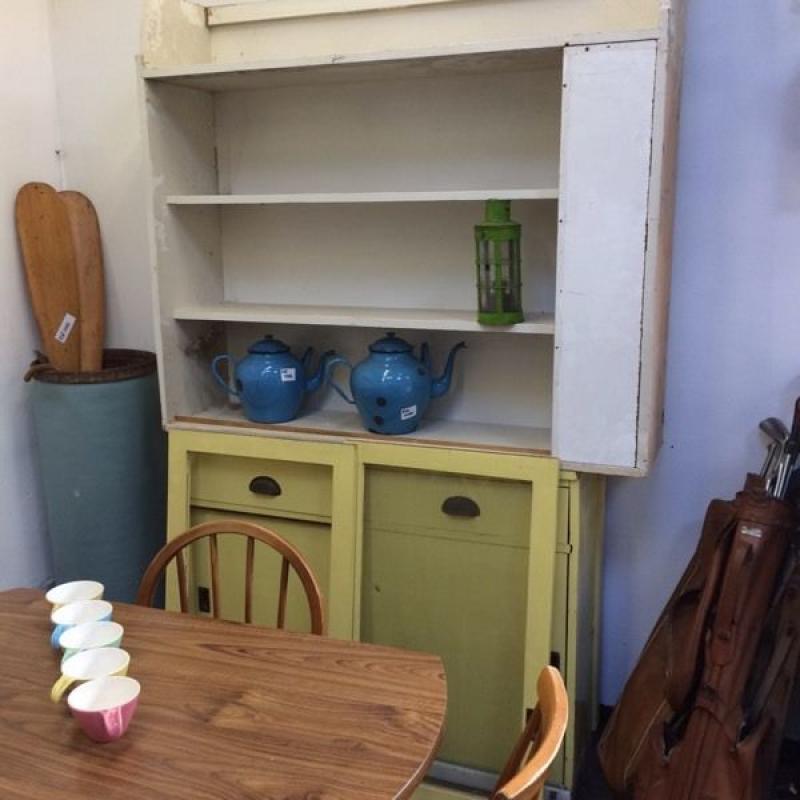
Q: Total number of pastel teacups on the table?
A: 5